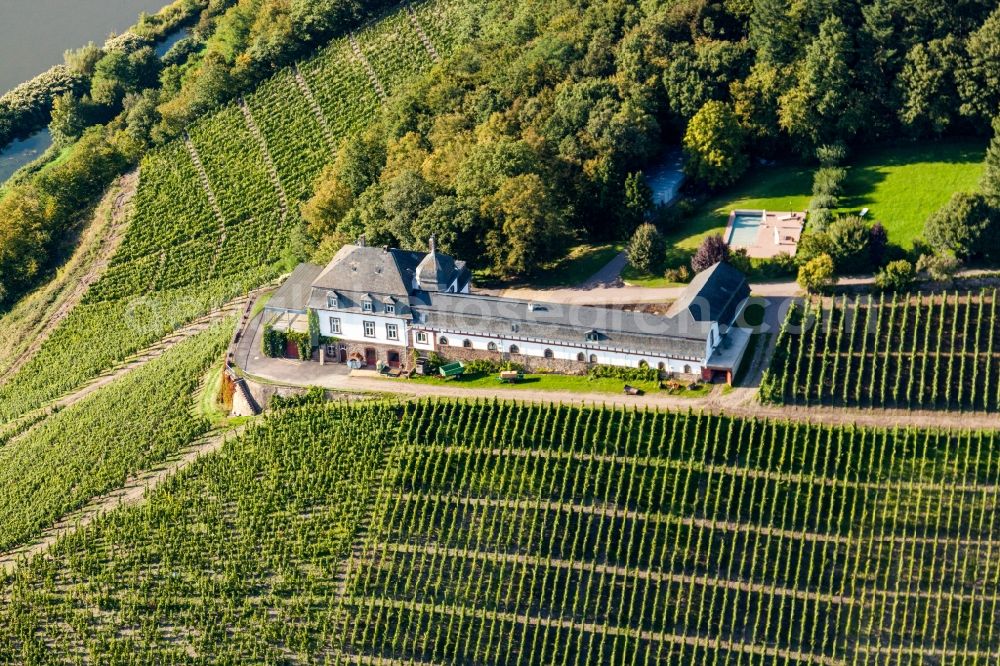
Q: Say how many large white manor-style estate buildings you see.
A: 1